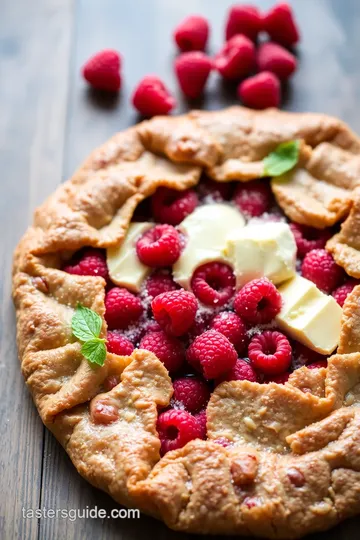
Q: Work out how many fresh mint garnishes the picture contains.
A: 2